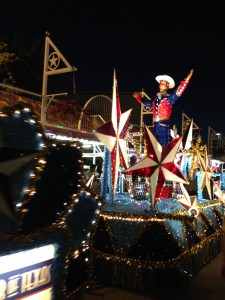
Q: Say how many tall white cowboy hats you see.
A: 1